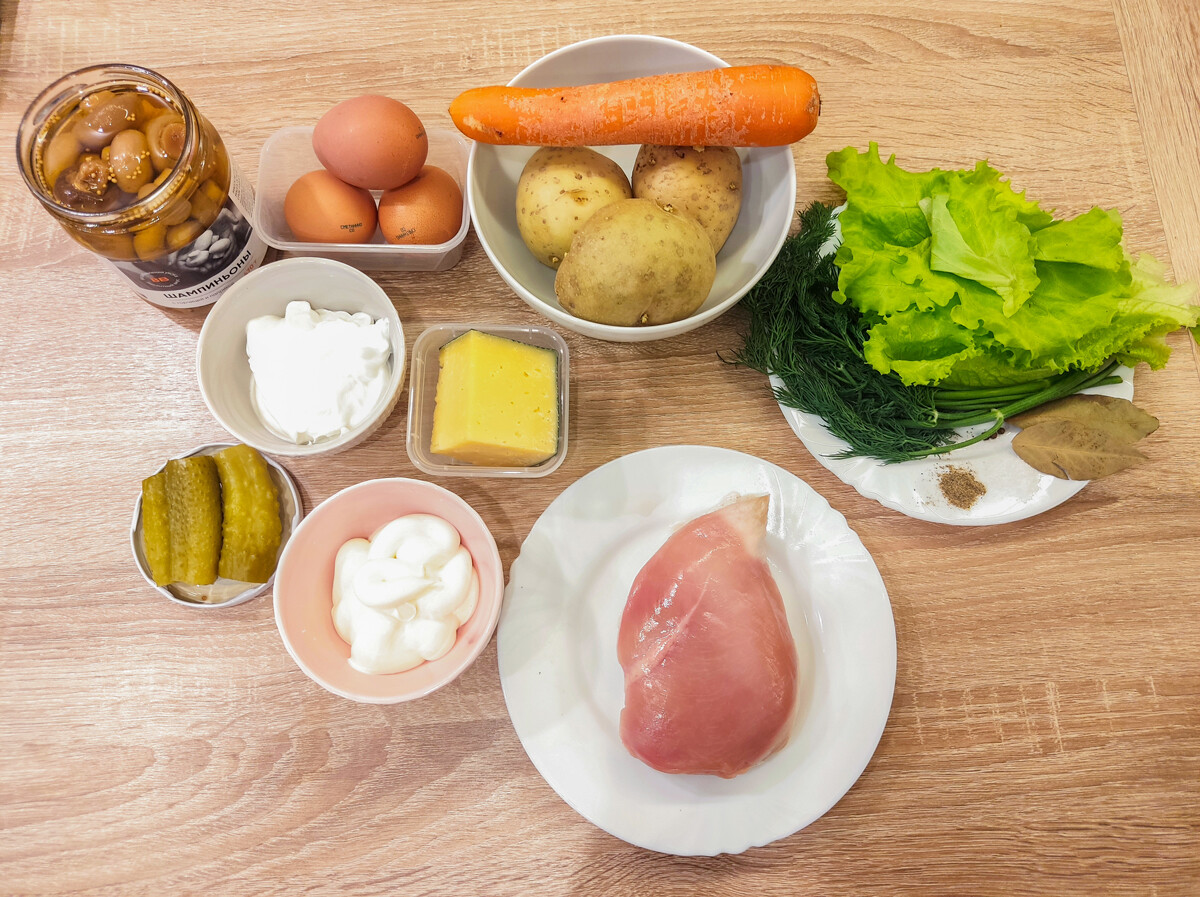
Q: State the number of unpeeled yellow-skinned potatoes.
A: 3